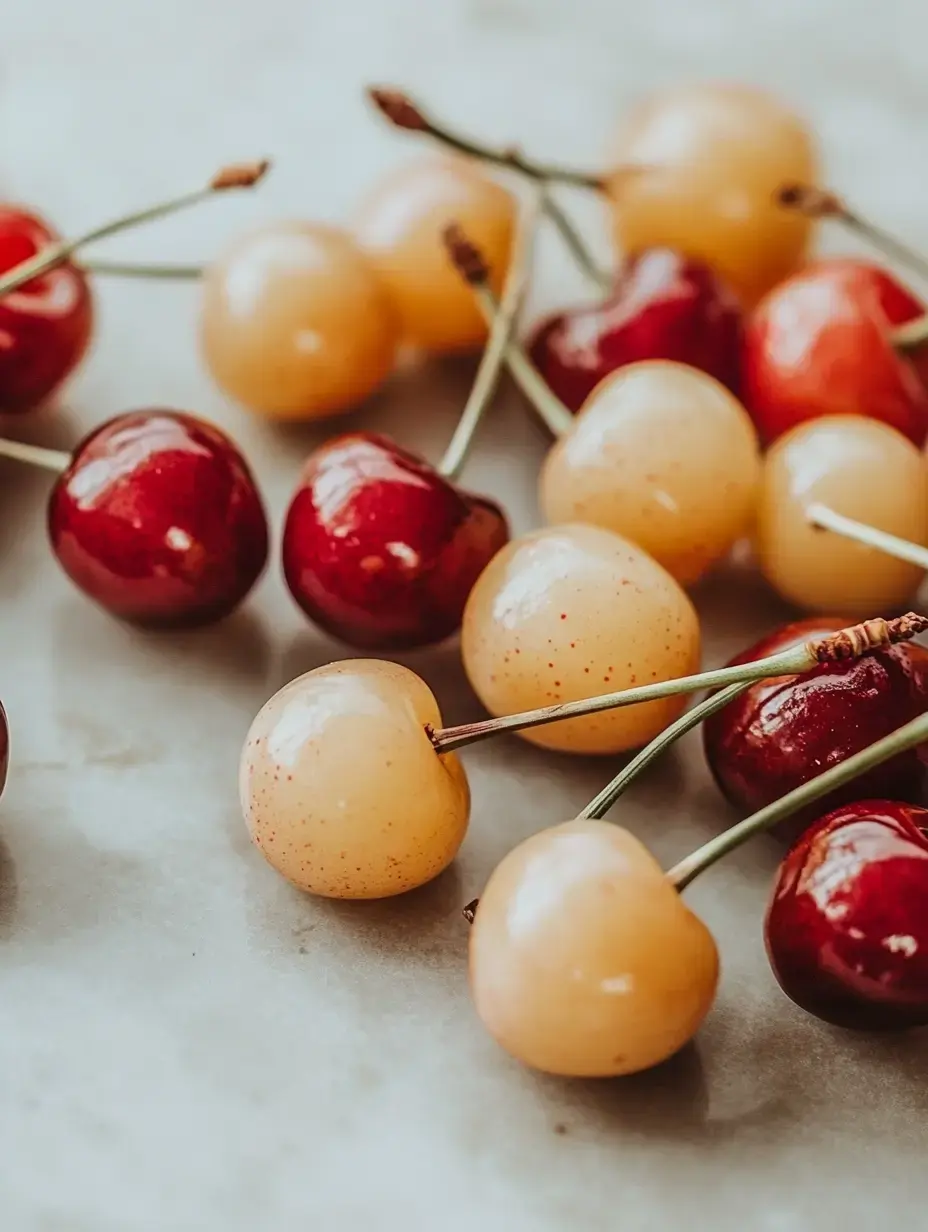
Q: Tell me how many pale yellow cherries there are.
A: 8